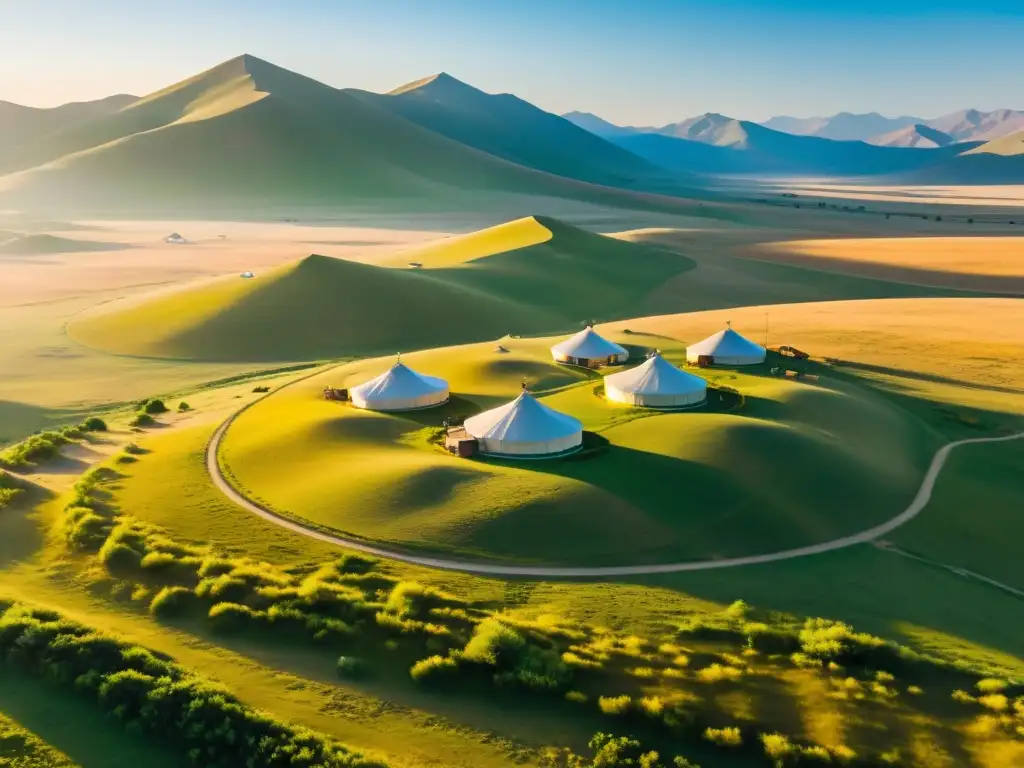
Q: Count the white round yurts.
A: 5